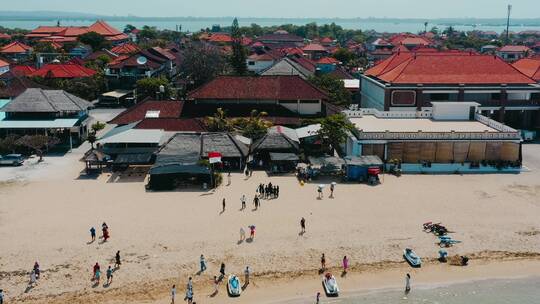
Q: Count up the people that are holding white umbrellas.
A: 2